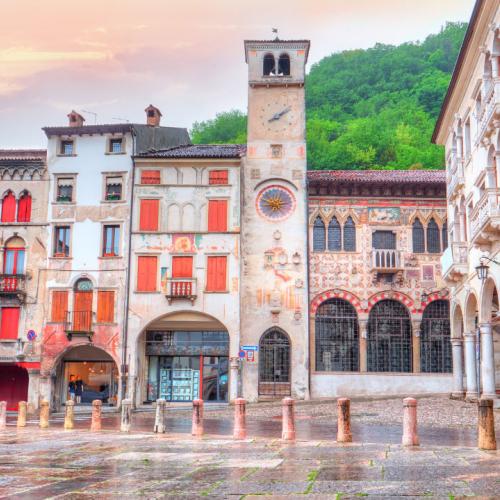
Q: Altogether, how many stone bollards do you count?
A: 13